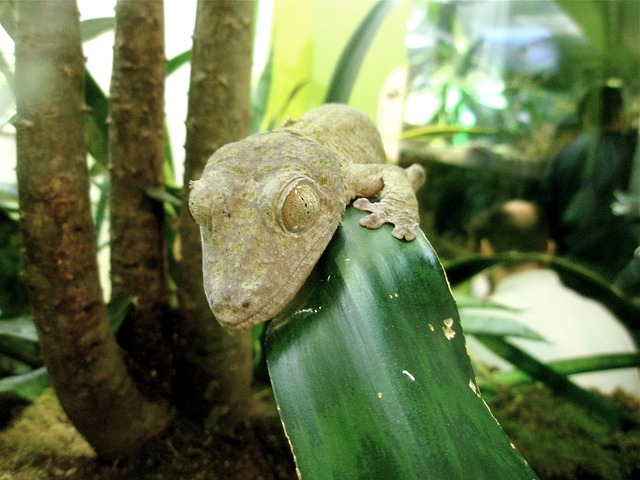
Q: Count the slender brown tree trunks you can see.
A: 3